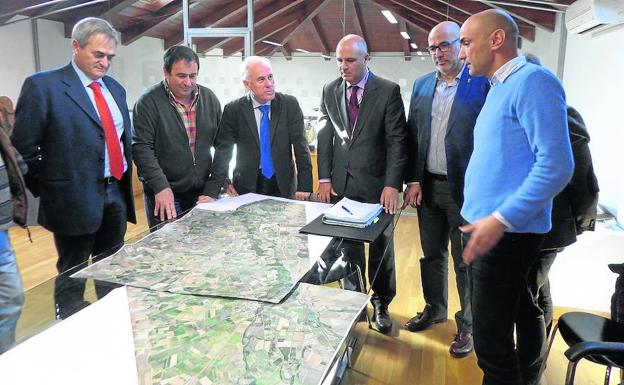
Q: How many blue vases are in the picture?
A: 0